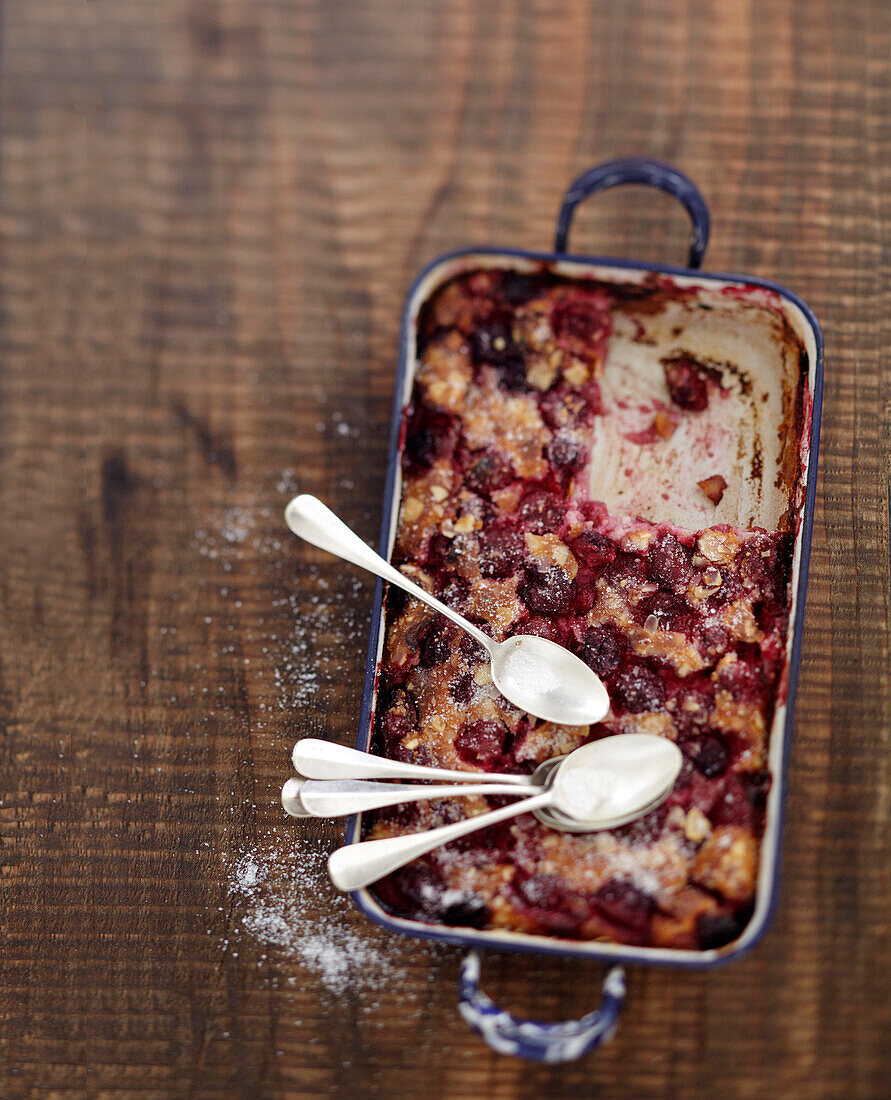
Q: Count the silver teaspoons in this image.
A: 5